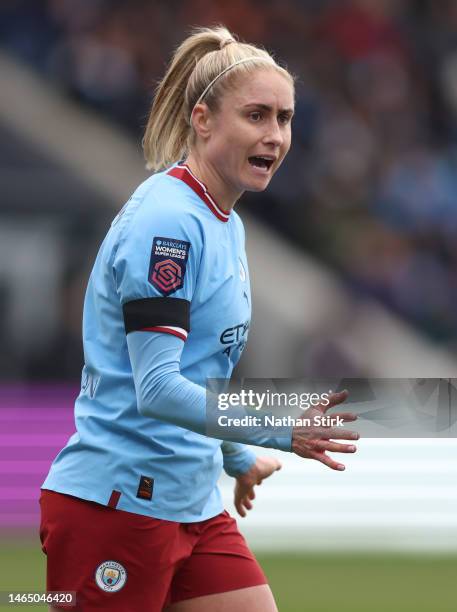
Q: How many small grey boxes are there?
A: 2